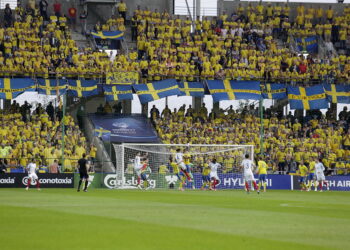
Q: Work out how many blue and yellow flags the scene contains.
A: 13